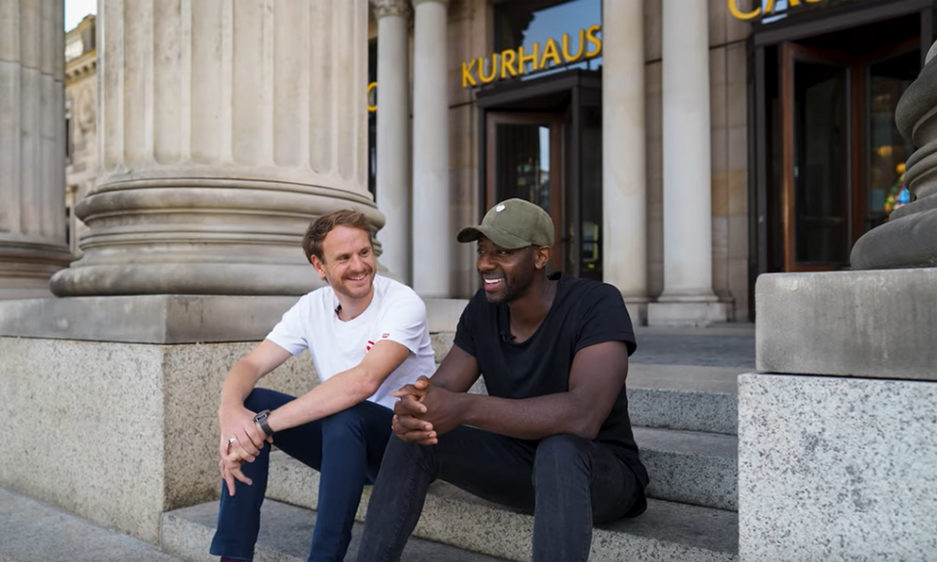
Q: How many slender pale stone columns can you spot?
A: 4